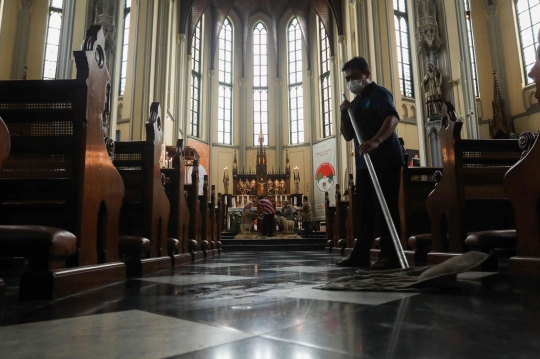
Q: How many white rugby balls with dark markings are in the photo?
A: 0